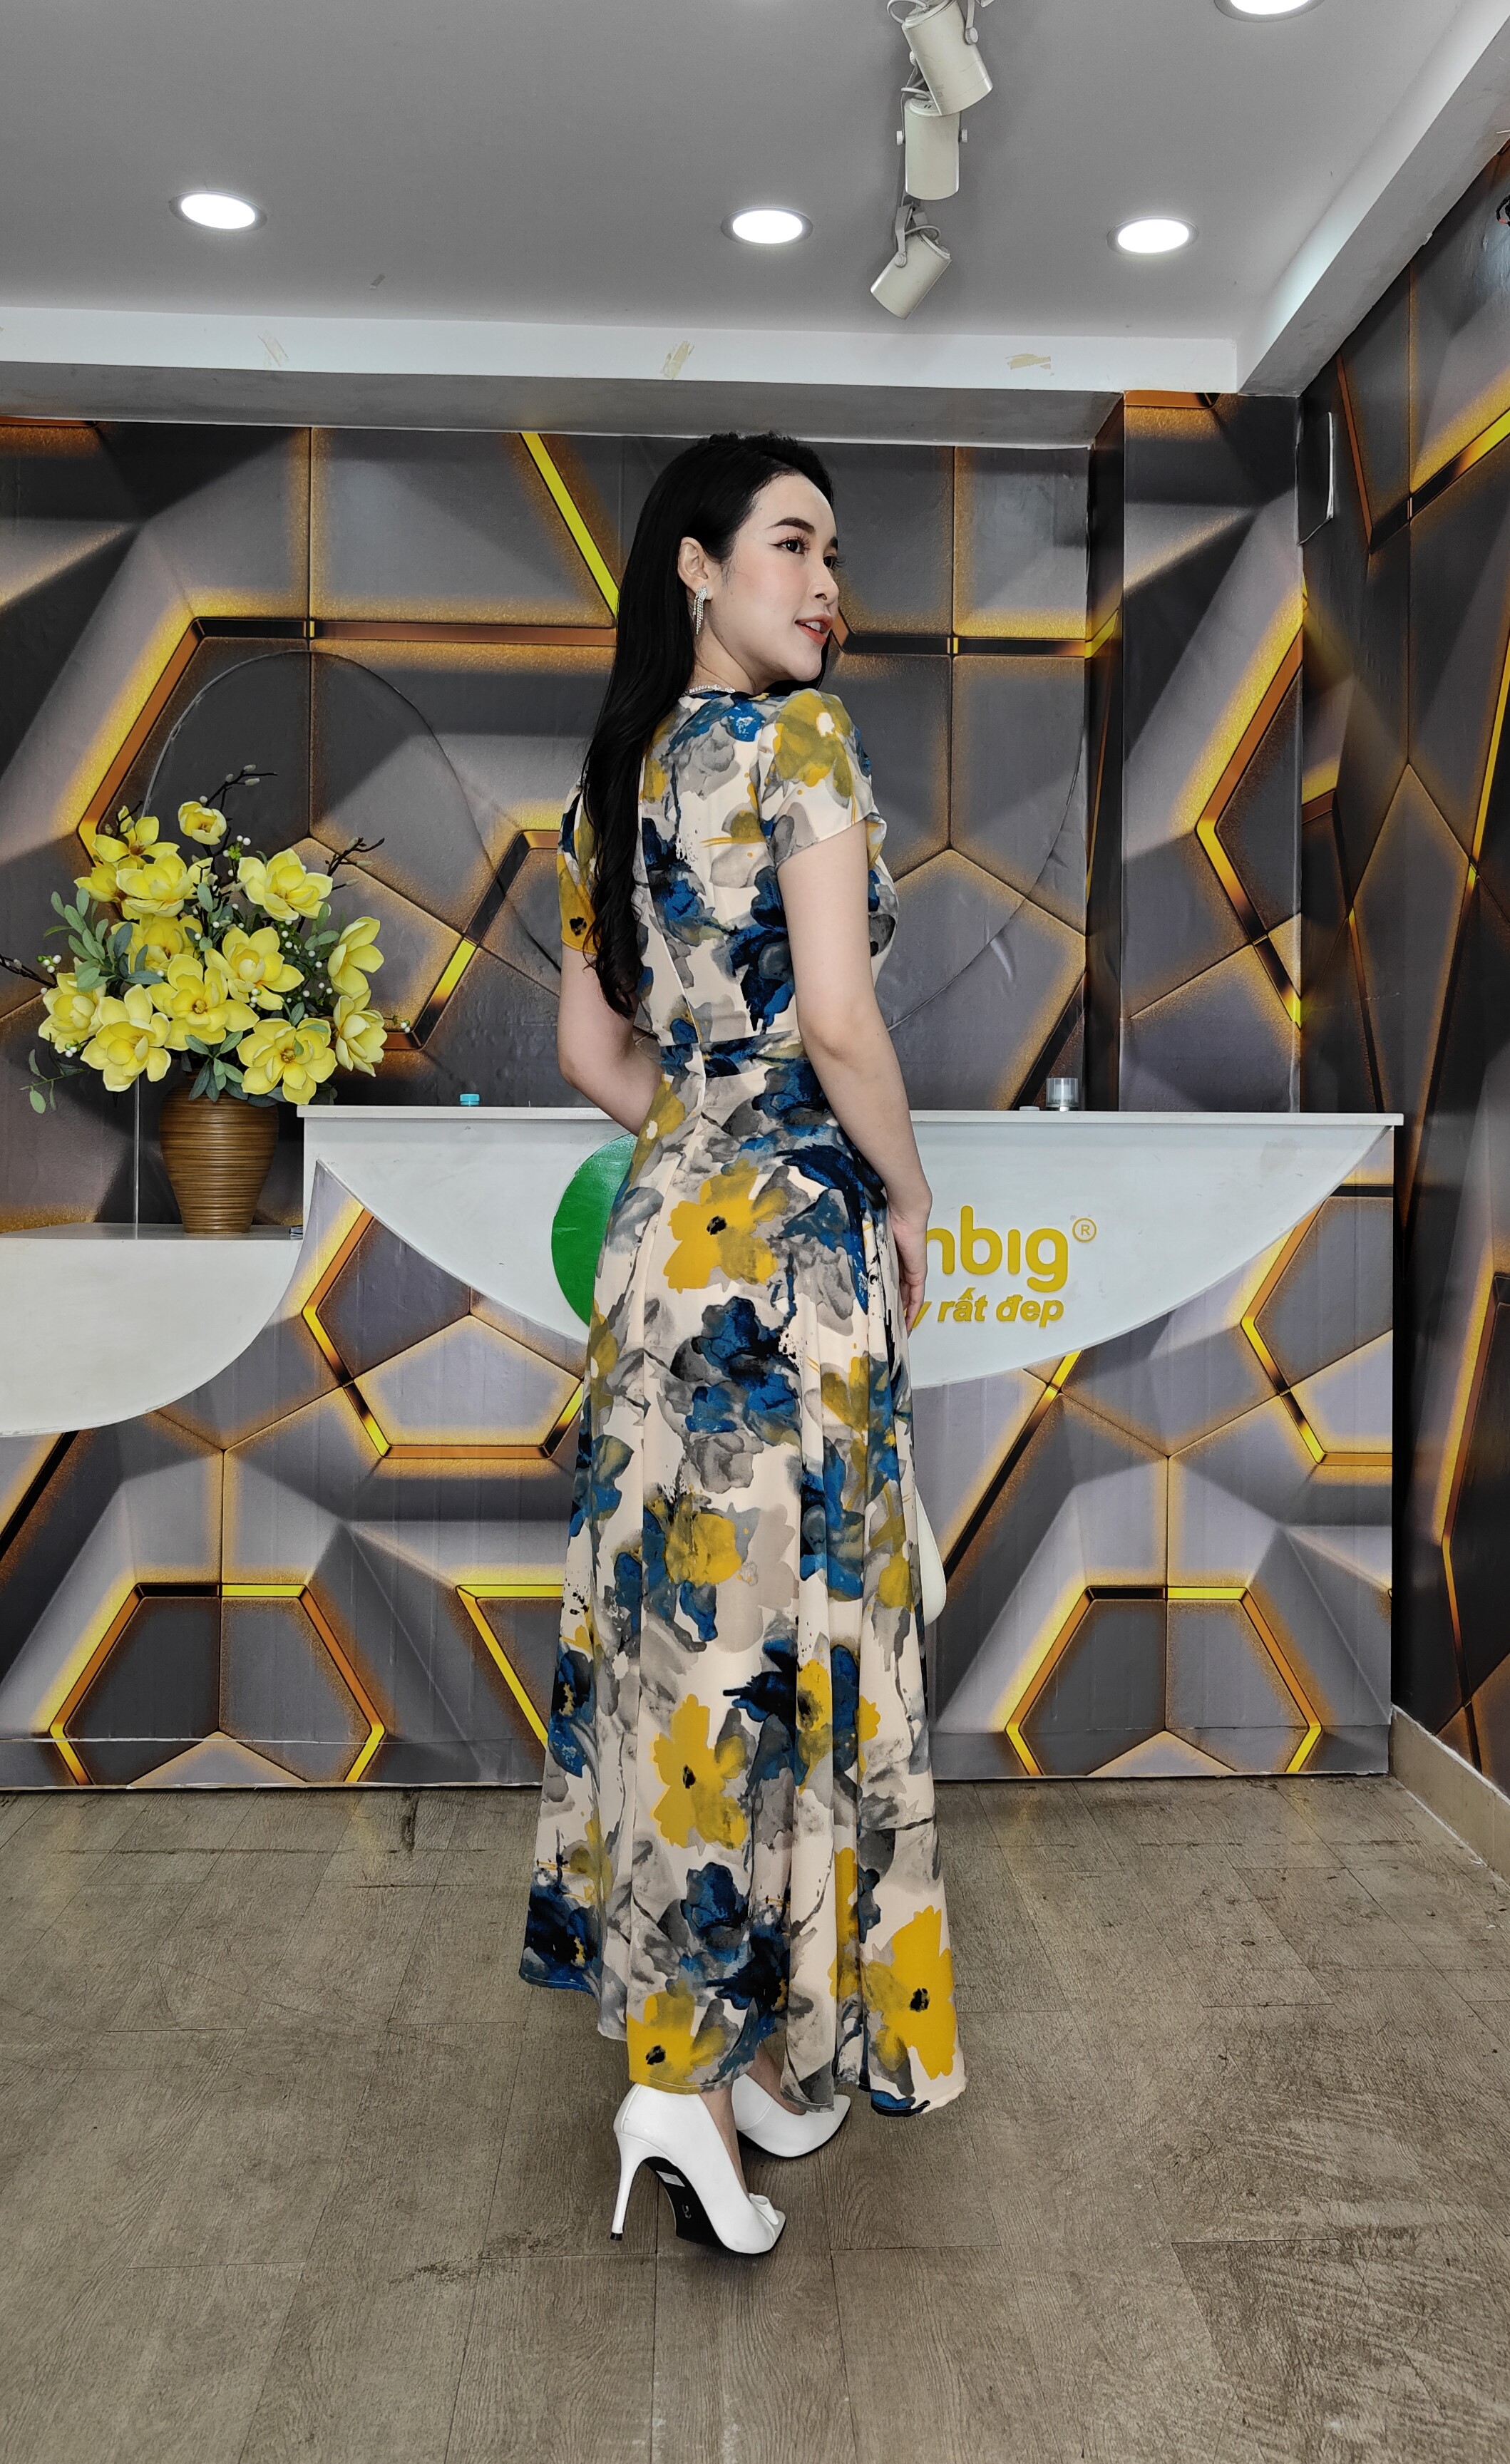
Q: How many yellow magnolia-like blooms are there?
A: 13